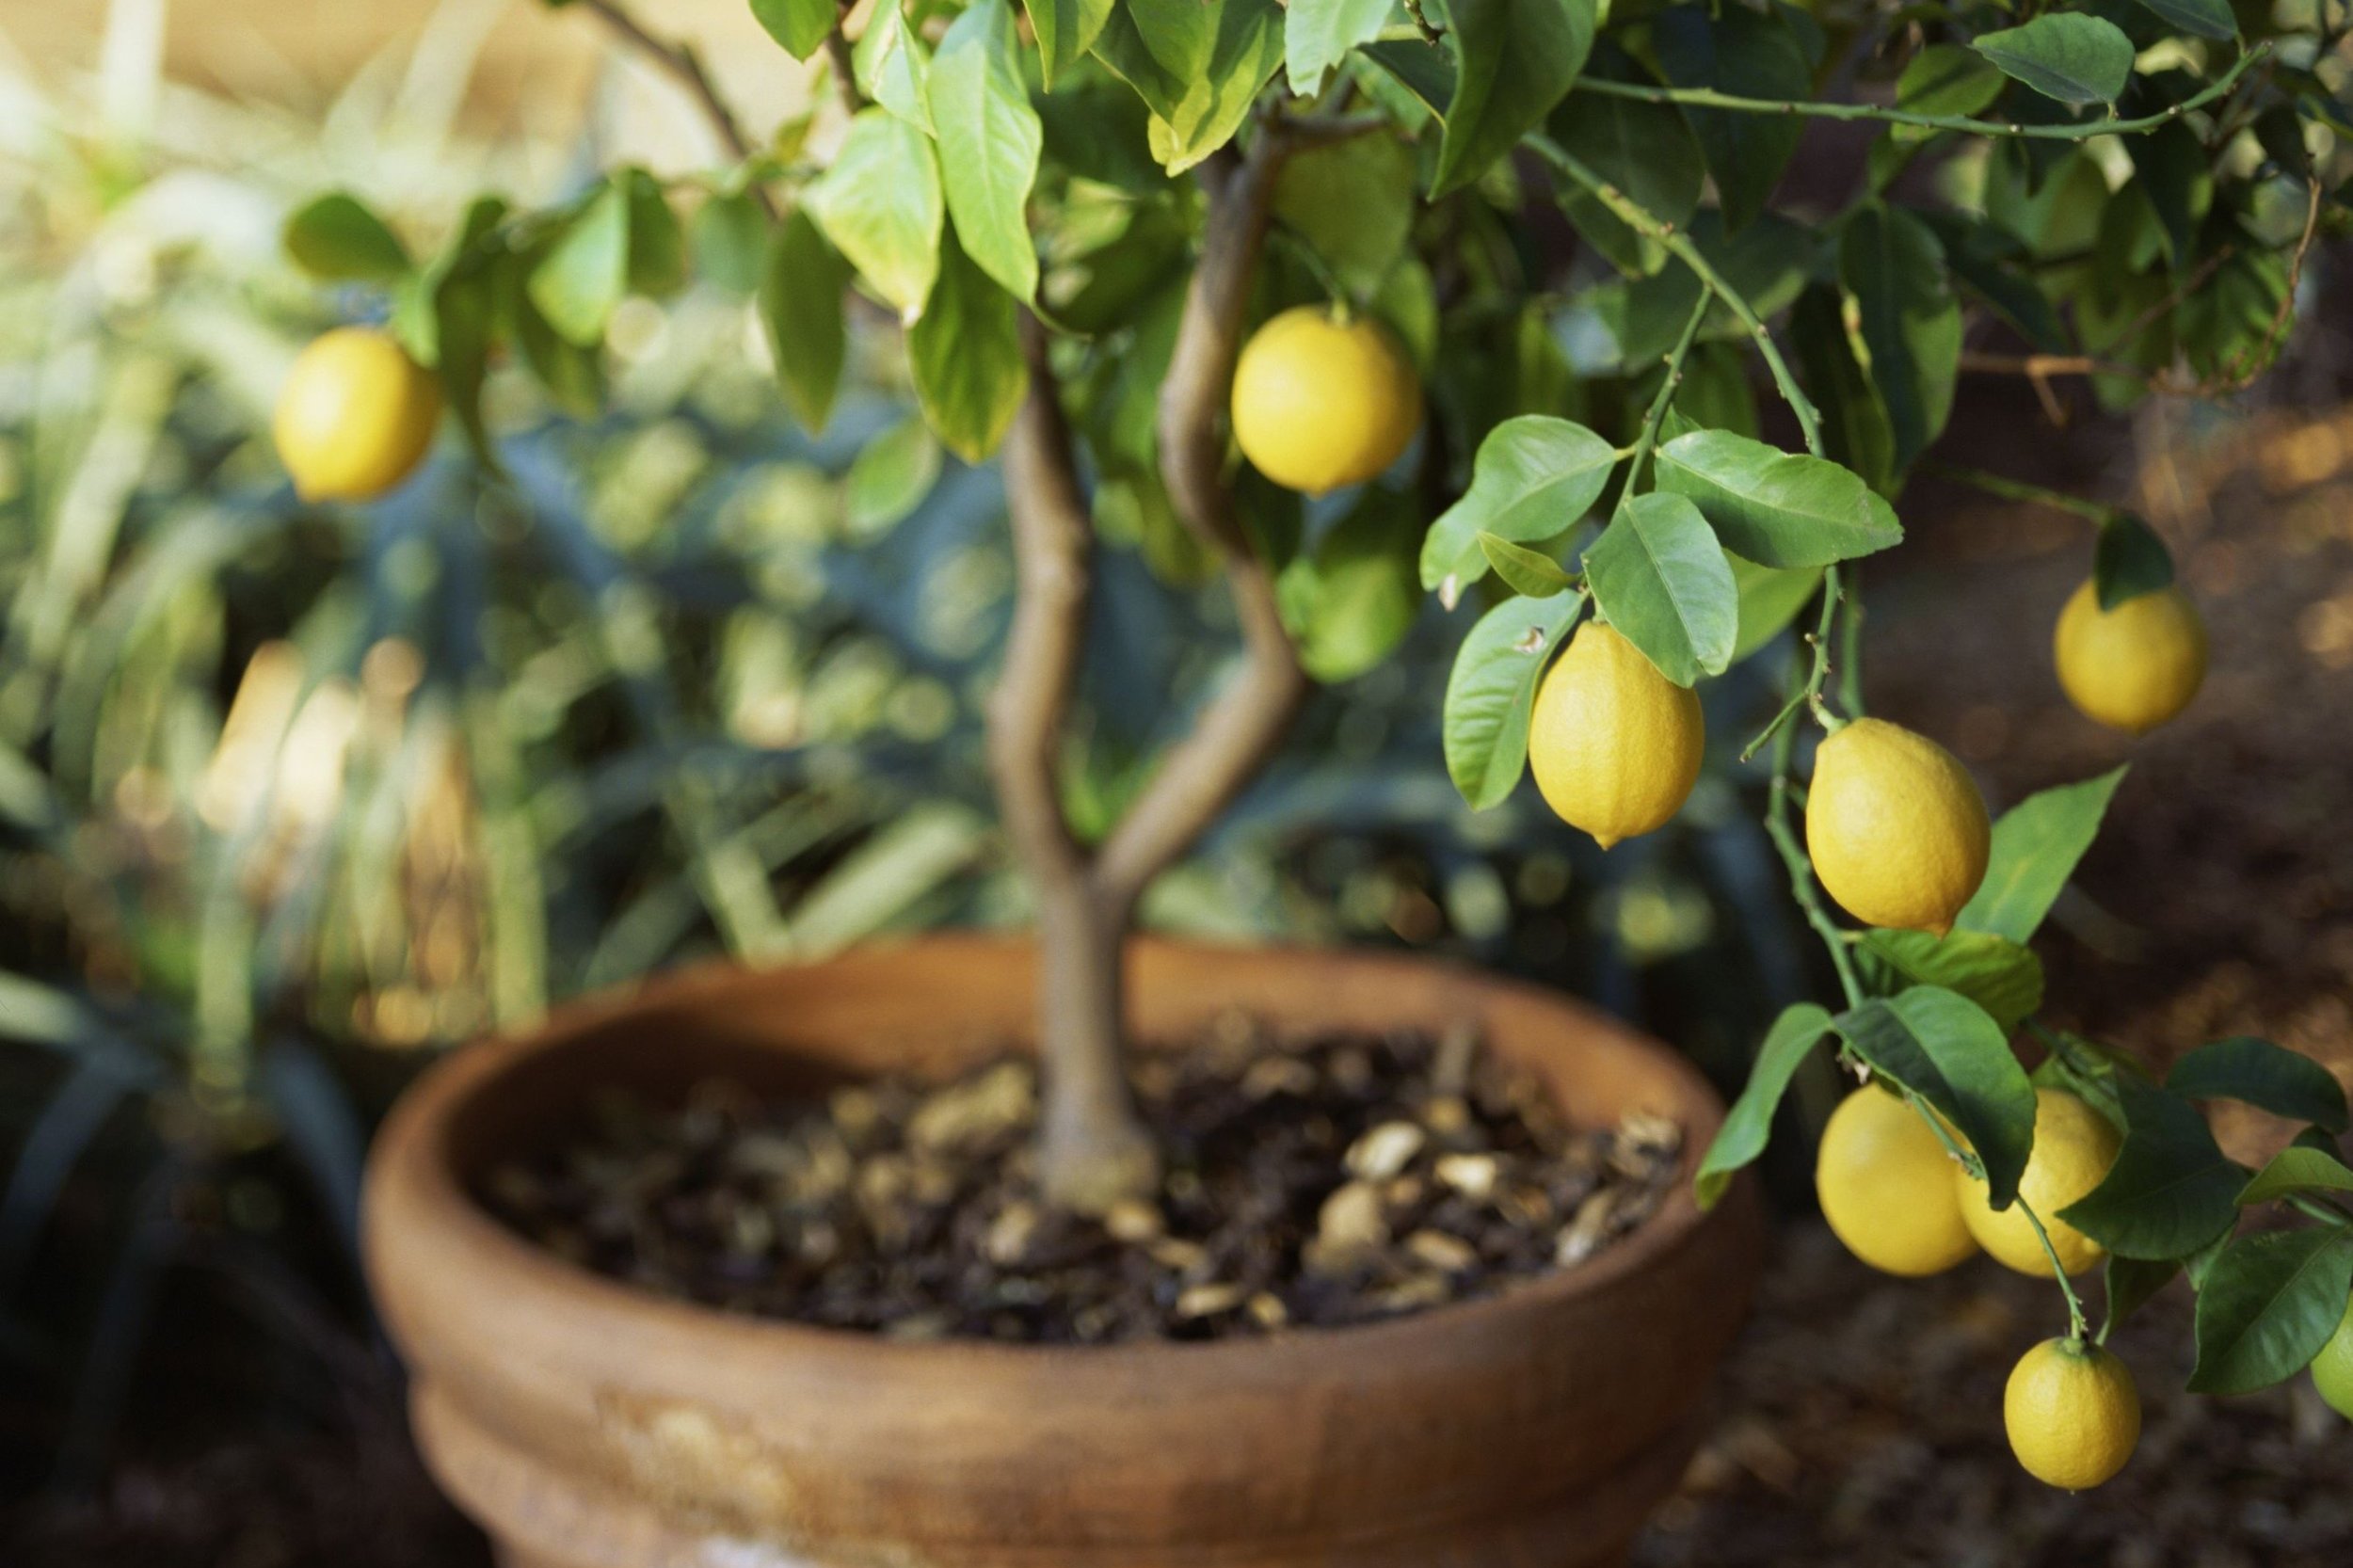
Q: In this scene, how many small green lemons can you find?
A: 1